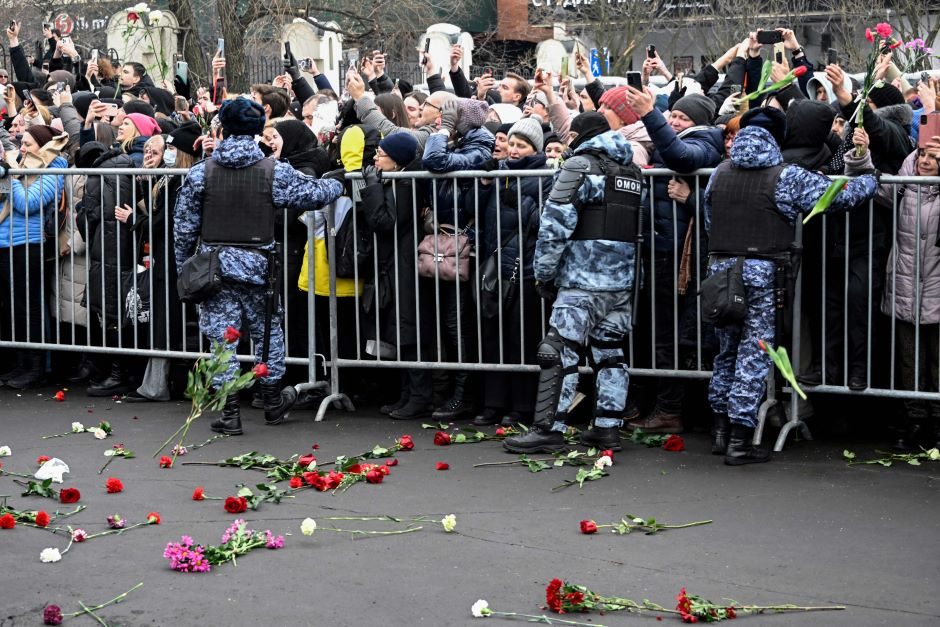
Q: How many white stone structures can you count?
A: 4